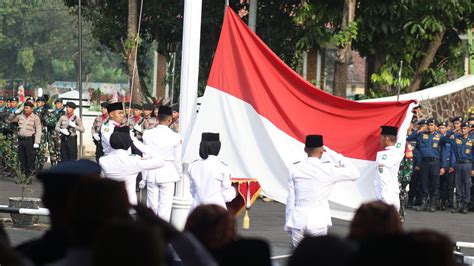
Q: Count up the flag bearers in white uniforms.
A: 6